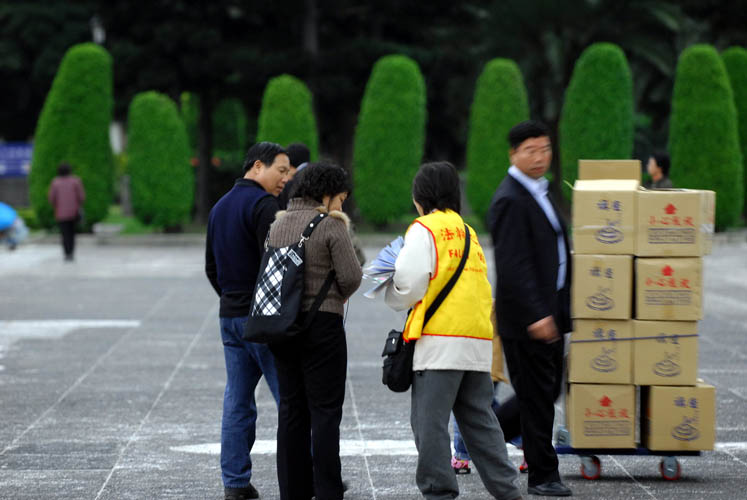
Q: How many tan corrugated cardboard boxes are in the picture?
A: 8